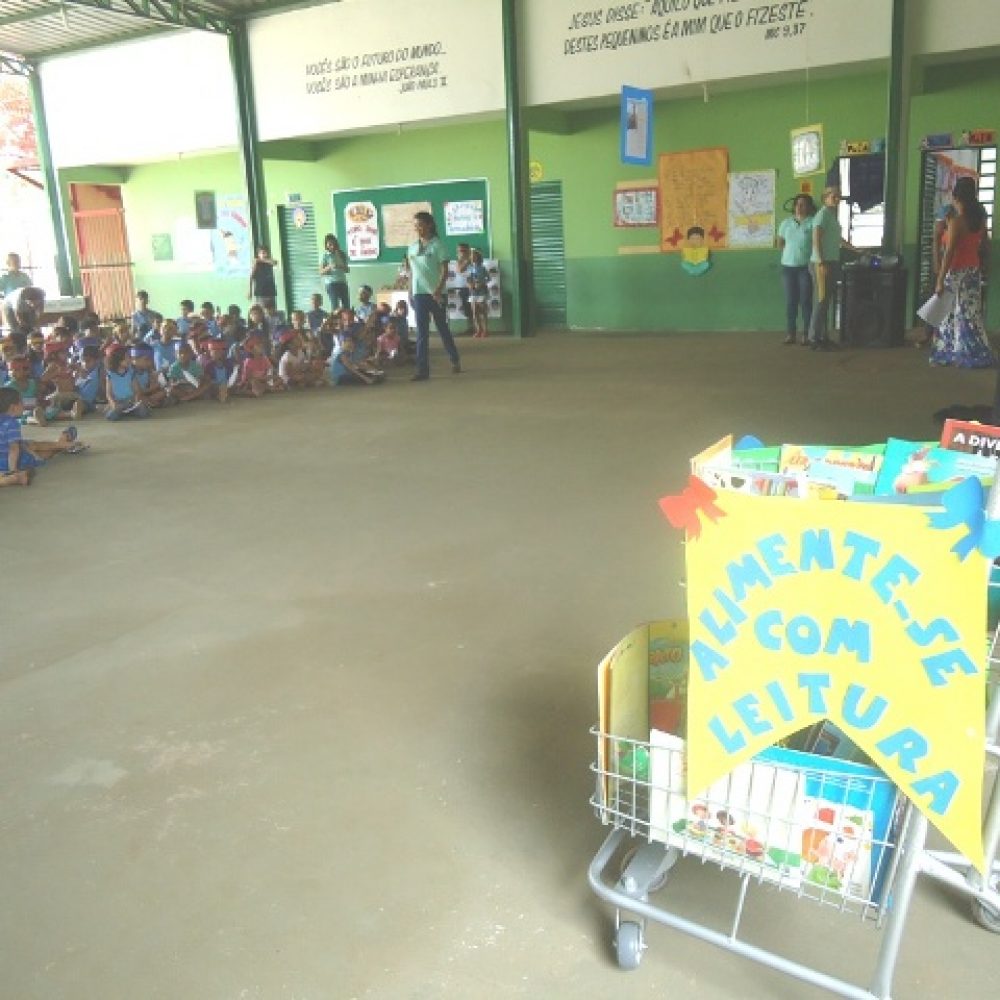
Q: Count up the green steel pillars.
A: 4